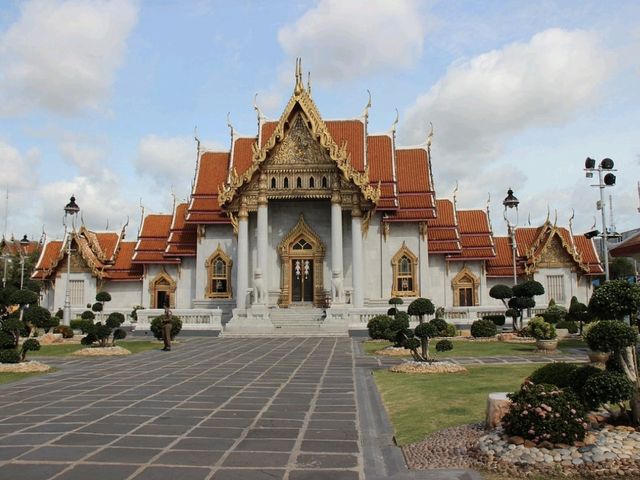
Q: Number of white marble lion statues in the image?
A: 2